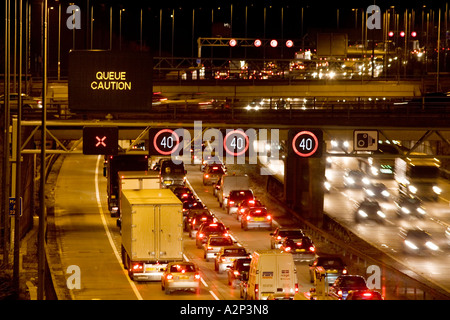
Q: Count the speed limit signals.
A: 3